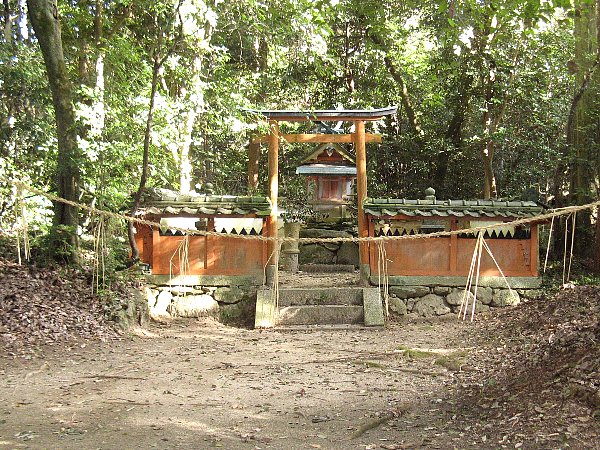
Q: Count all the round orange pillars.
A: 2